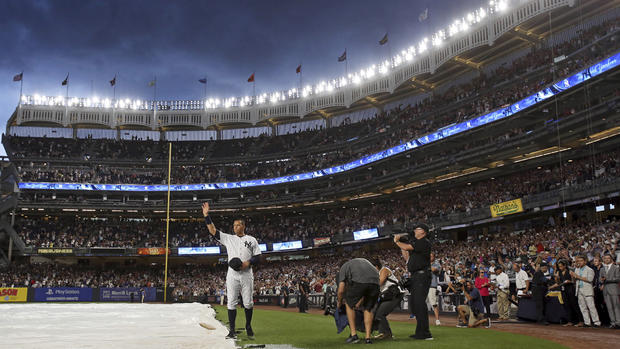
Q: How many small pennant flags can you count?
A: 10